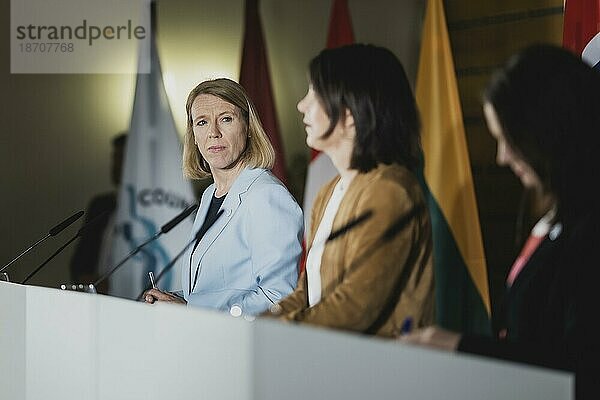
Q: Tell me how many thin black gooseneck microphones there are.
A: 6